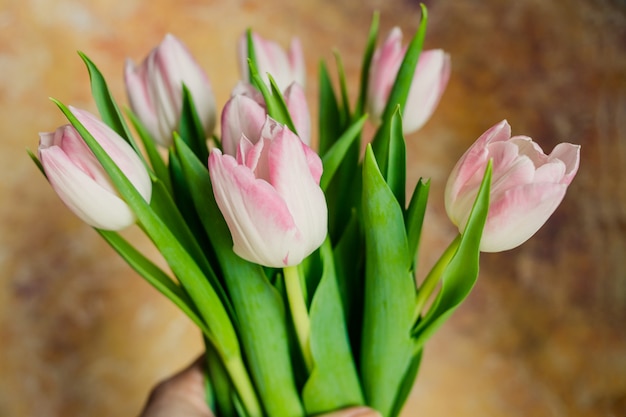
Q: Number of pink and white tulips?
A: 7